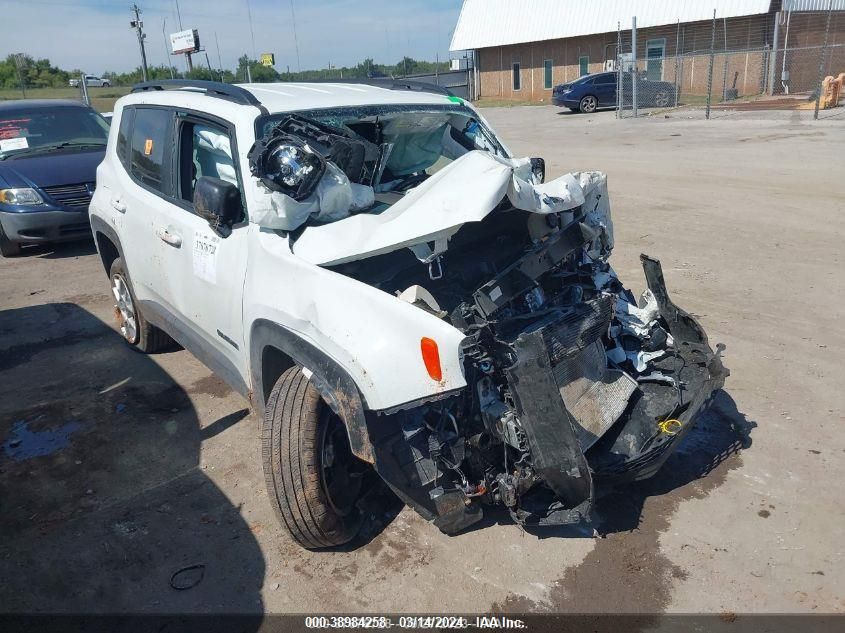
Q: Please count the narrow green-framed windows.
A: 3